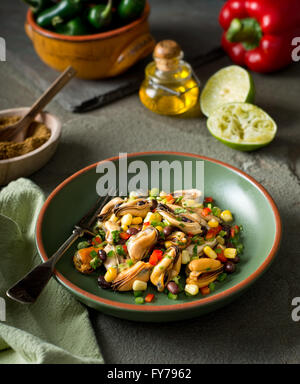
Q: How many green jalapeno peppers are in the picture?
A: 5